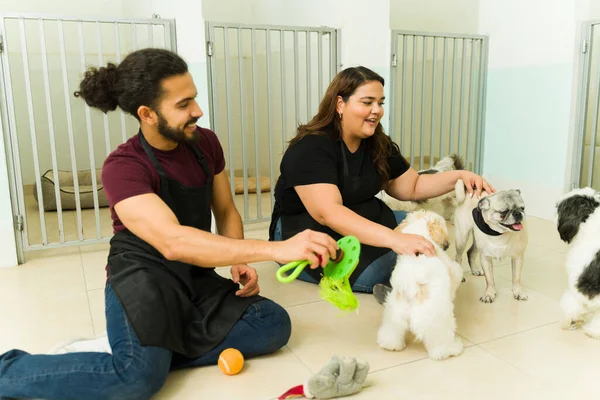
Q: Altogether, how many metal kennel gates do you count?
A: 4